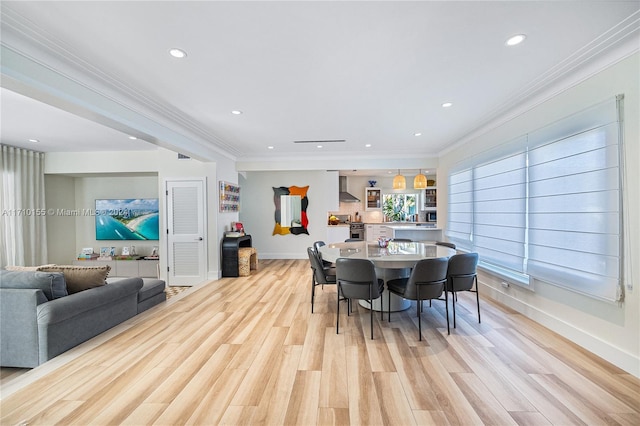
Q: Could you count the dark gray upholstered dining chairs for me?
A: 8